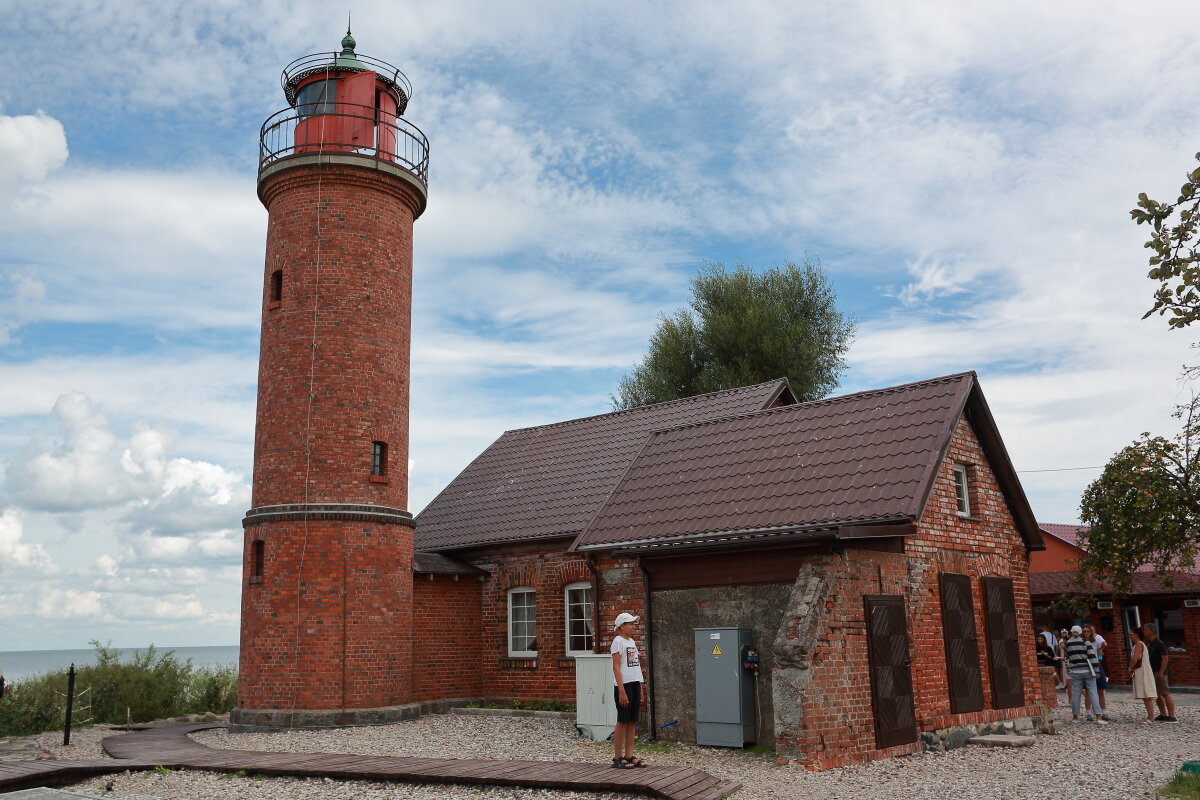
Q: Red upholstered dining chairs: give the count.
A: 0